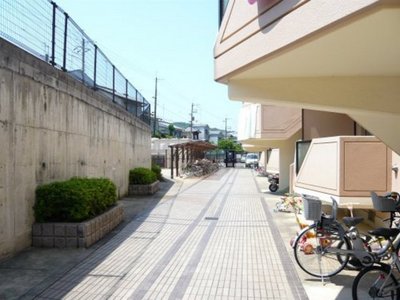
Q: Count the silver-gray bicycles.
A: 2